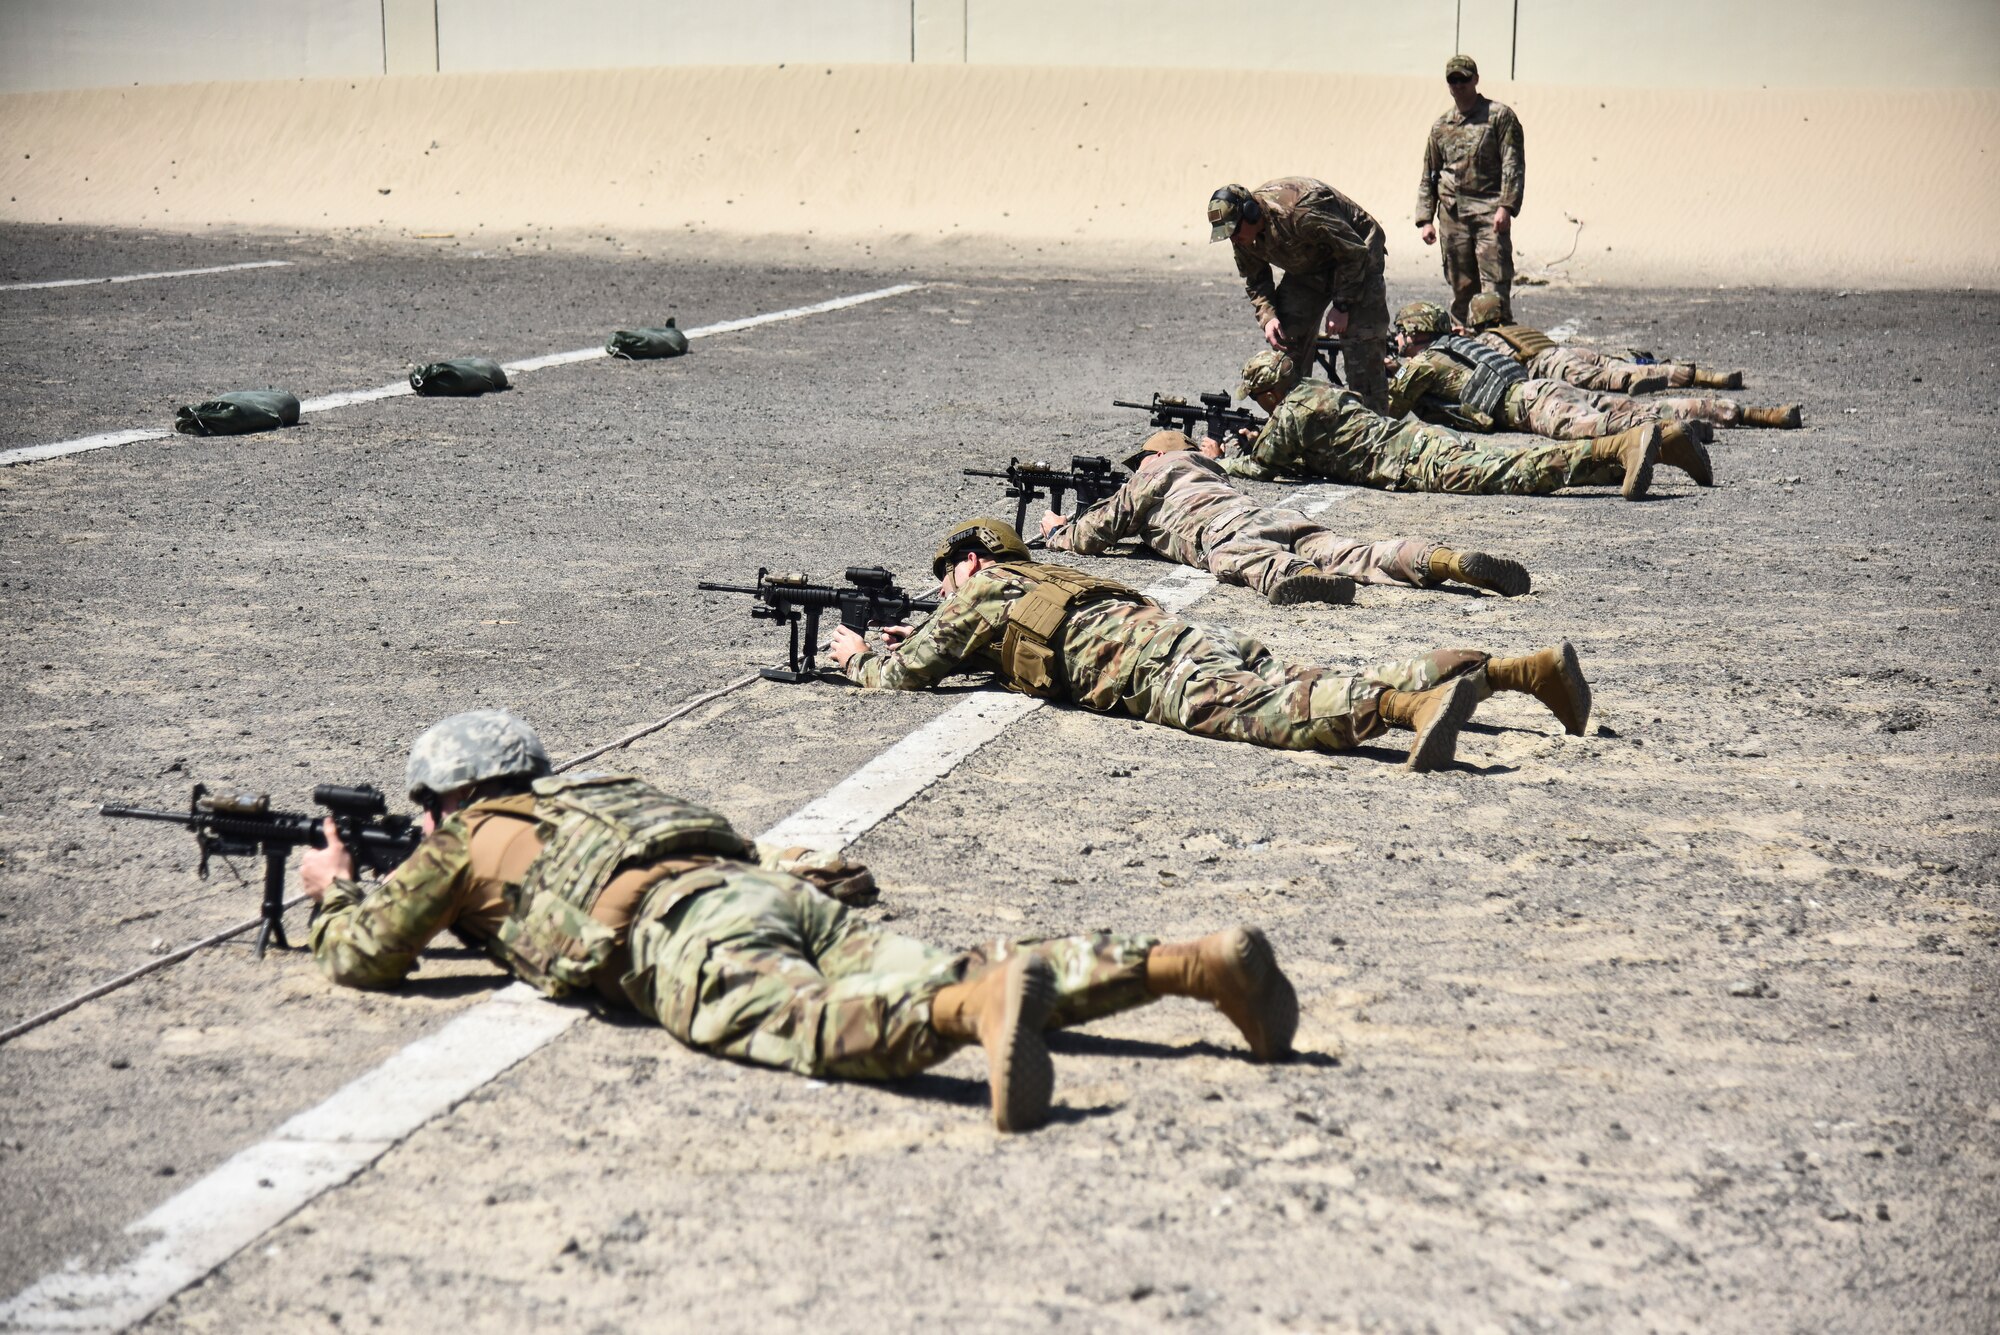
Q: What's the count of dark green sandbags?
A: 3